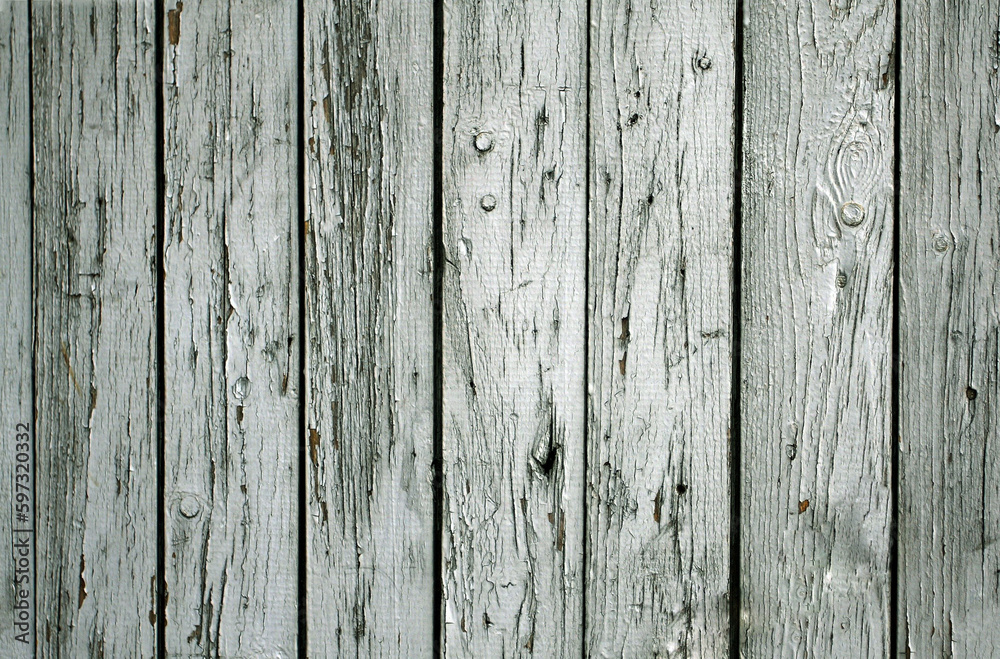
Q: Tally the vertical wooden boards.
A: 8